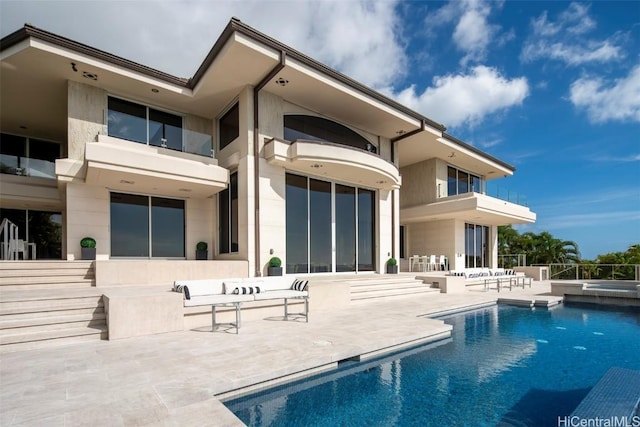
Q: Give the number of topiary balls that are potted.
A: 4